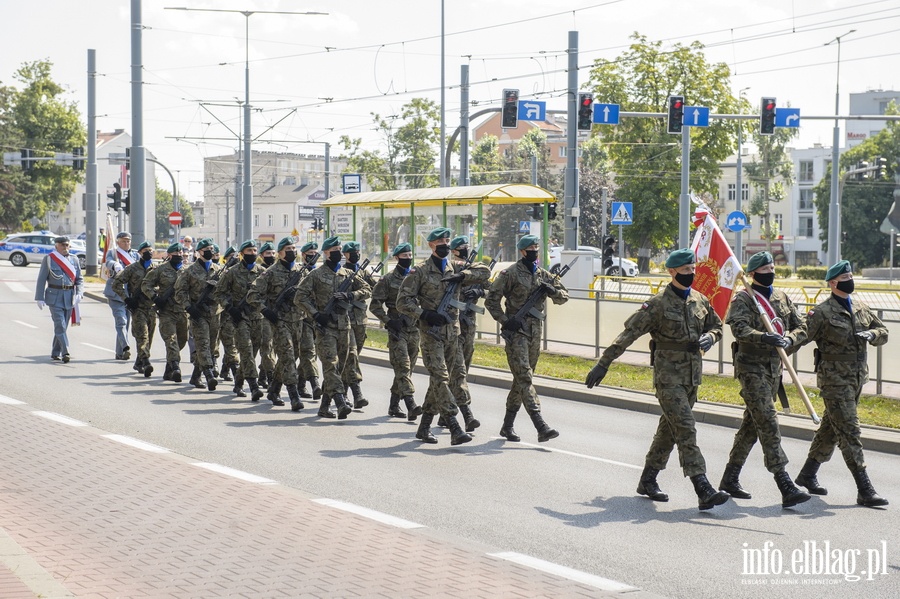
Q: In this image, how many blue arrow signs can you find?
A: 5